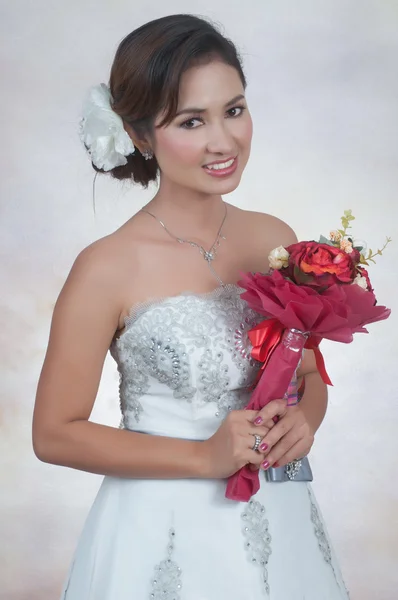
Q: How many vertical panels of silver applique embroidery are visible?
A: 3